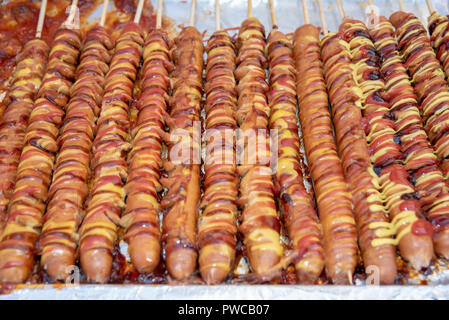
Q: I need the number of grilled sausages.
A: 15